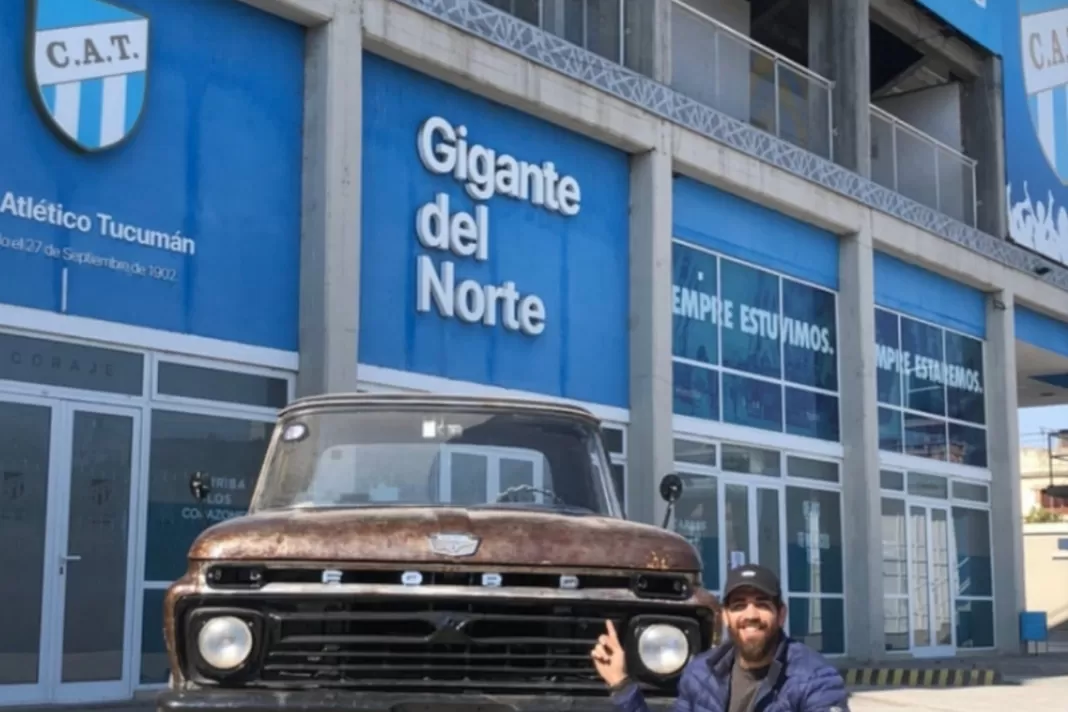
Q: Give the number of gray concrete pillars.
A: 4